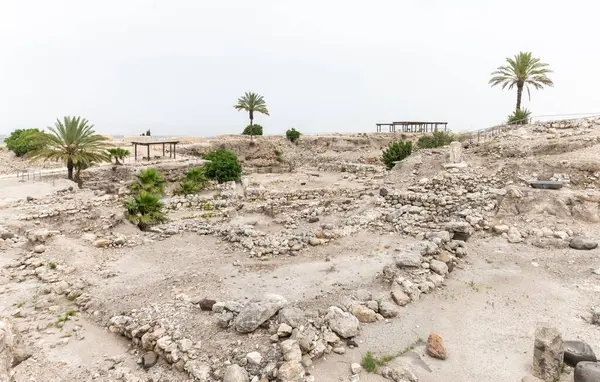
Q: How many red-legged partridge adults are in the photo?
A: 0